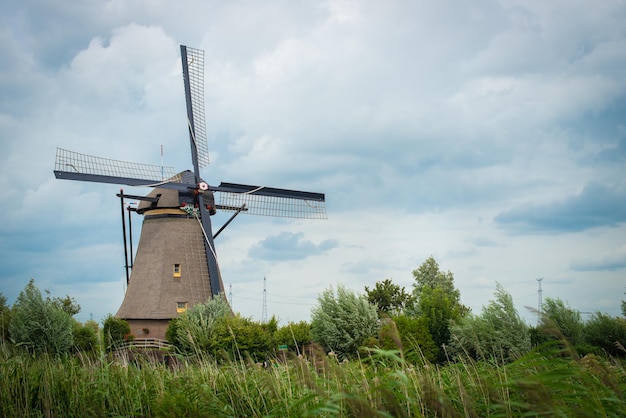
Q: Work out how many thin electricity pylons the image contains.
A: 3